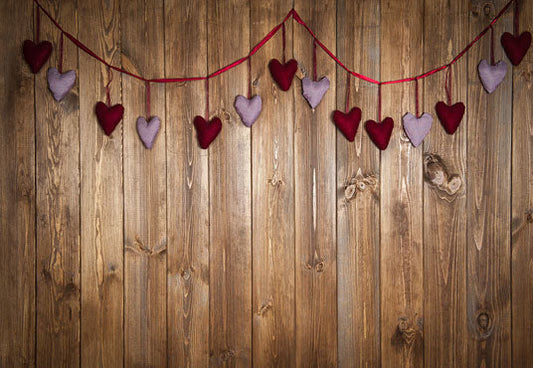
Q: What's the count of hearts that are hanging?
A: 14